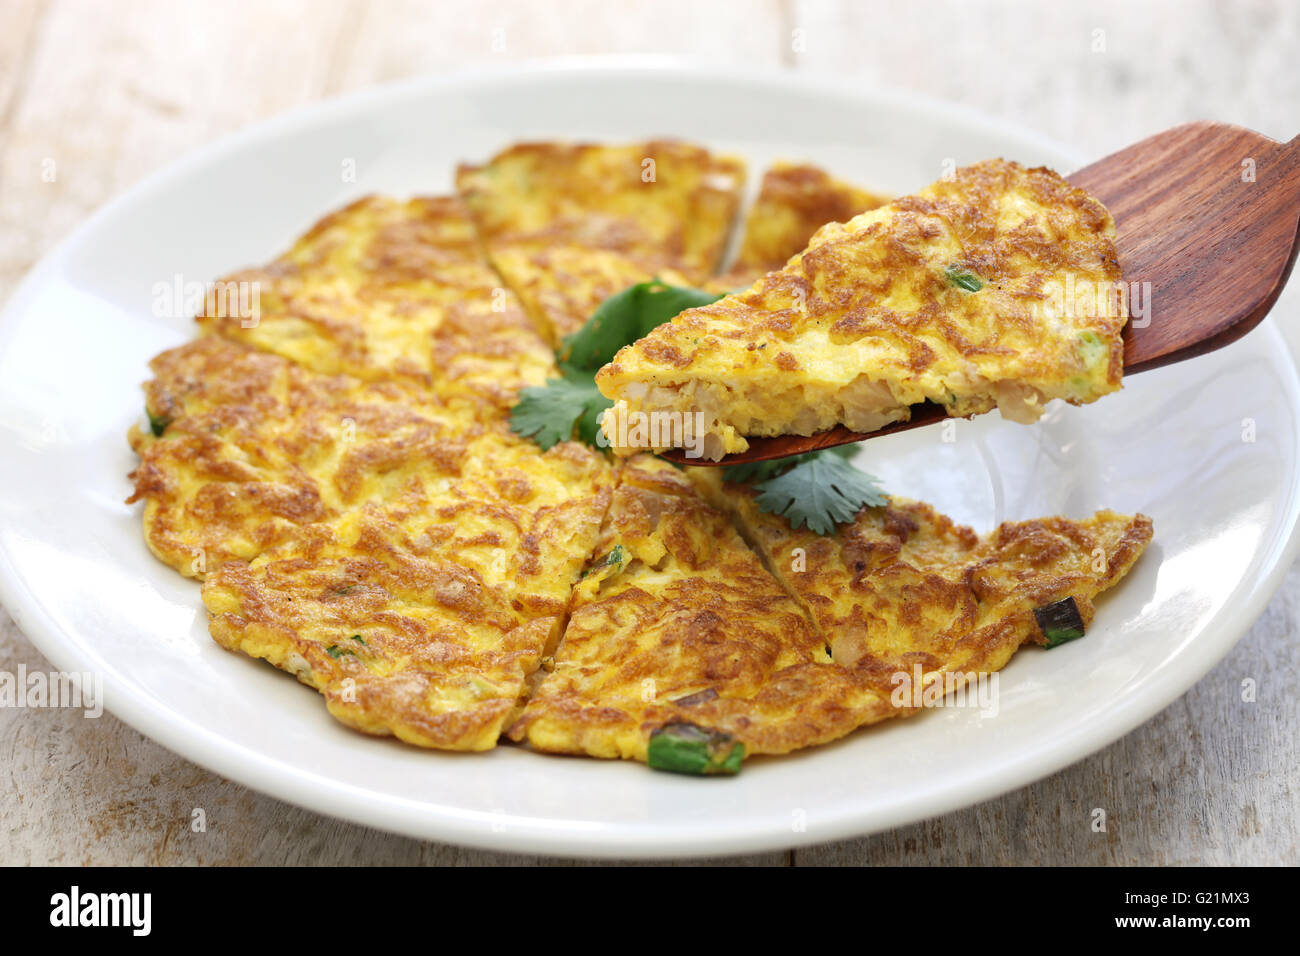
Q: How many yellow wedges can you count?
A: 8